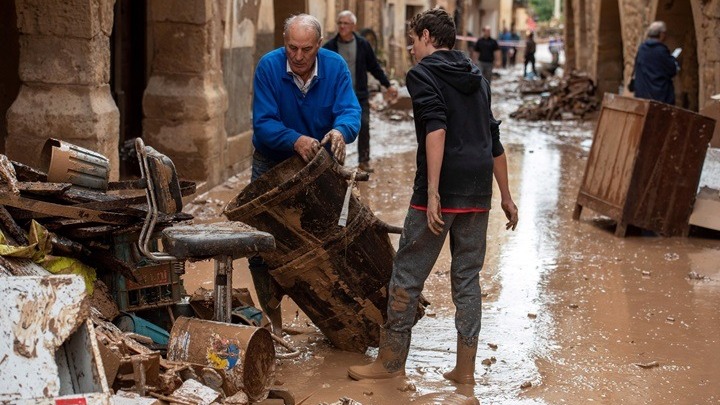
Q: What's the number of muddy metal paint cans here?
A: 1